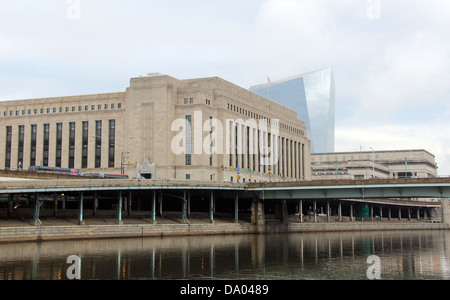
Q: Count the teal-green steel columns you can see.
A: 7